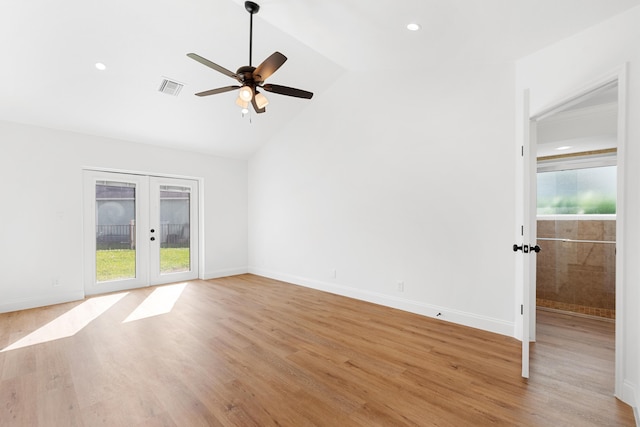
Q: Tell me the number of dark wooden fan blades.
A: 5